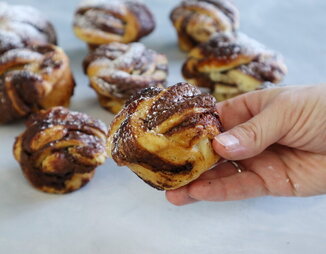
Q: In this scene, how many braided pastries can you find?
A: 8